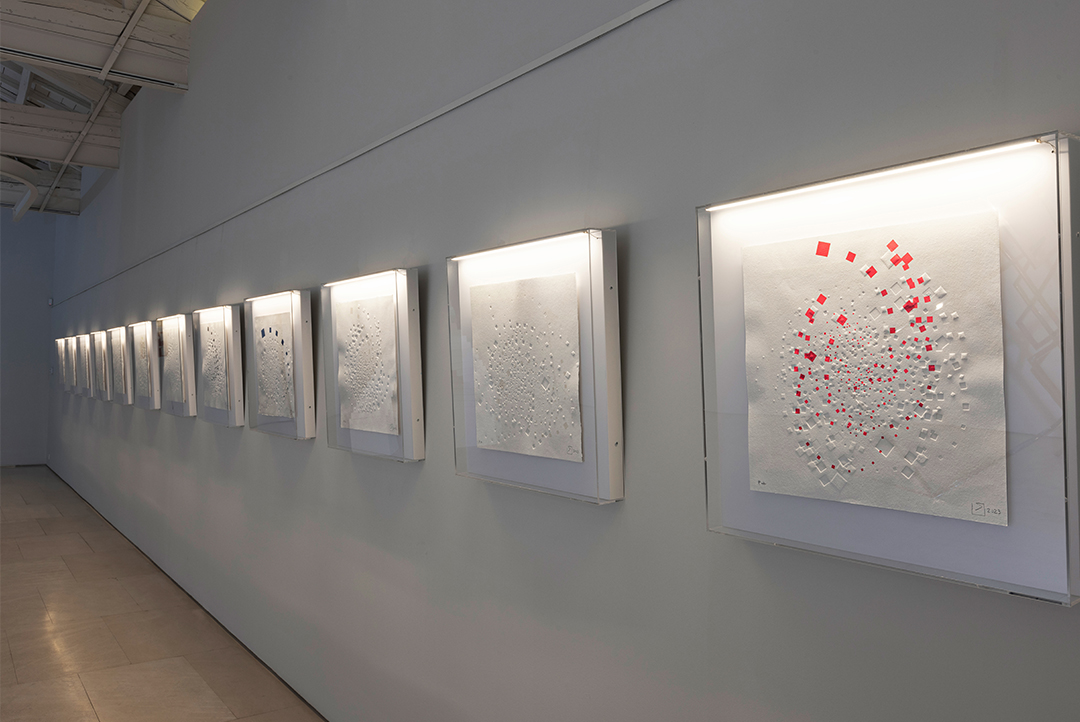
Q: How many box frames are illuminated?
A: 12